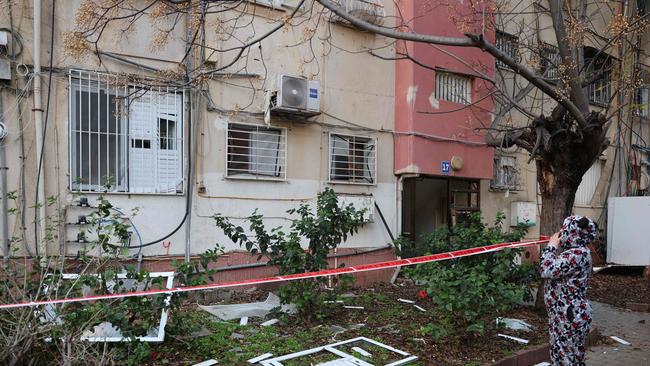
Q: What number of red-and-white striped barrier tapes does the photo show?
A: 1